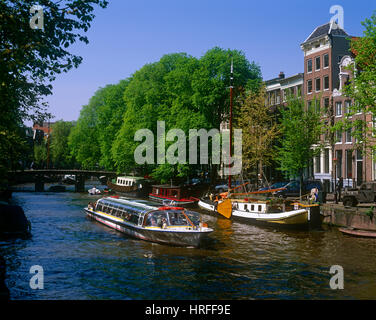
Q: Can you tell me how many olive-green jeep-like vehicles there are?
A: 1